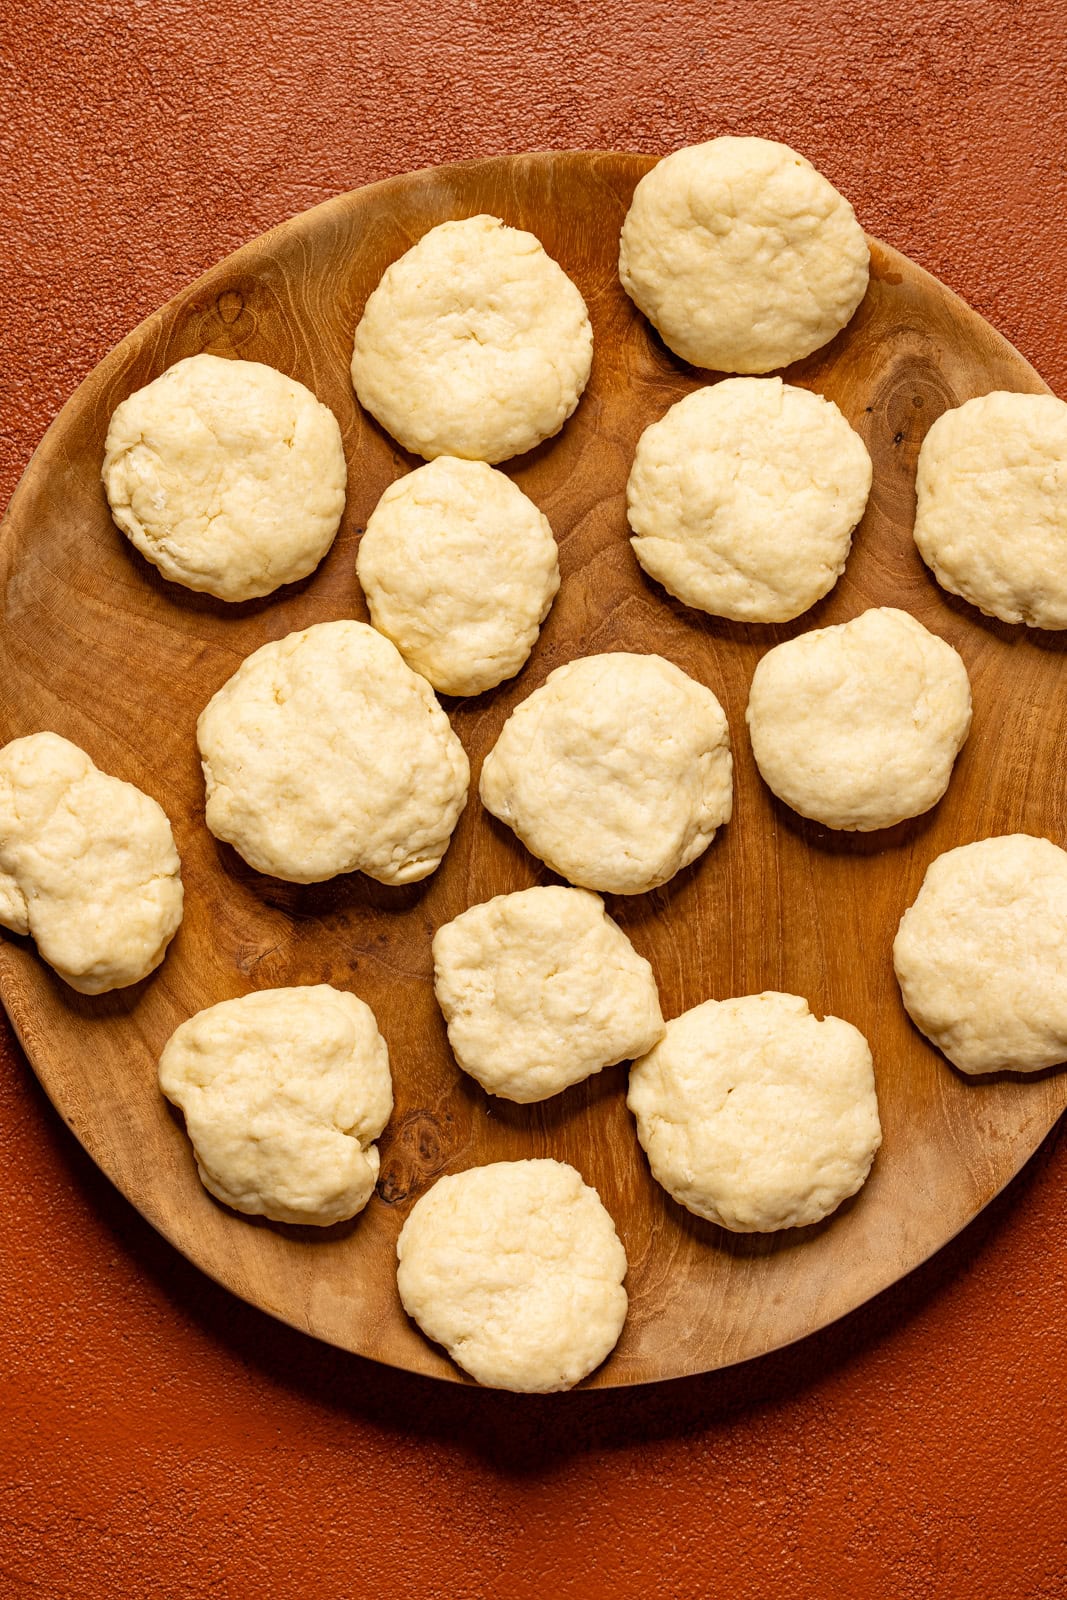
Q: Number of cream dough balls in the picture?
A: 15